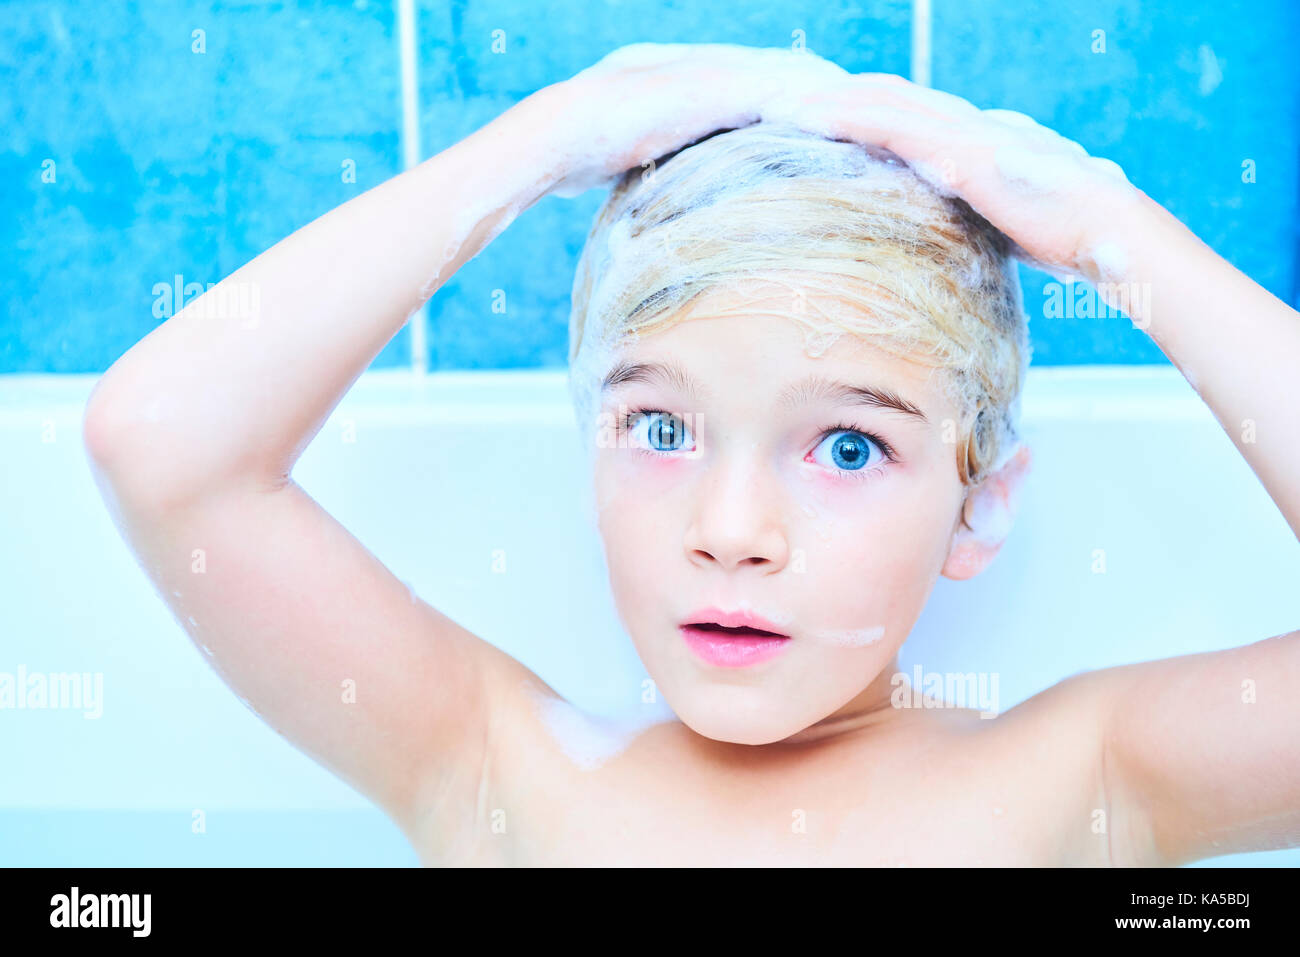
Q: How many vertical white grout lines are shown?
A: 2